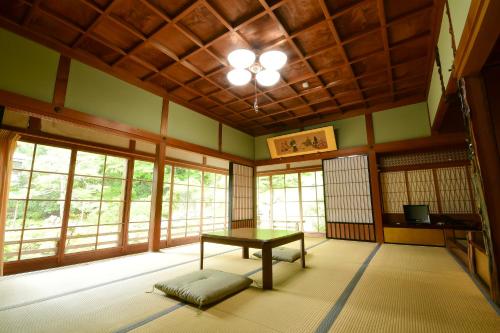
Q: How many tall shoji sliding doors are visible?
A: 2